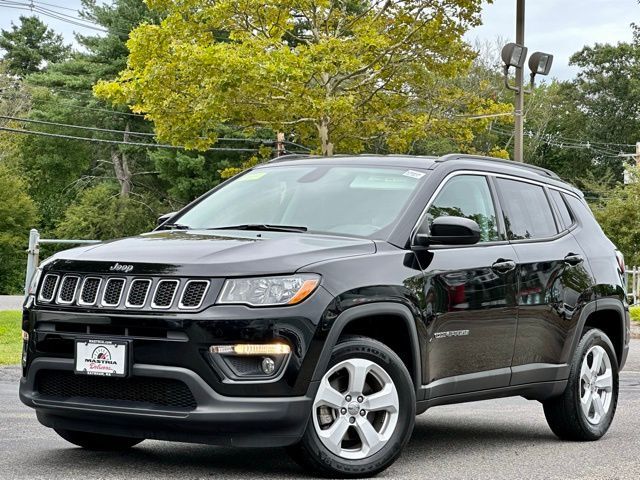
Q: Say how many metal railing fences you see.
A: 1